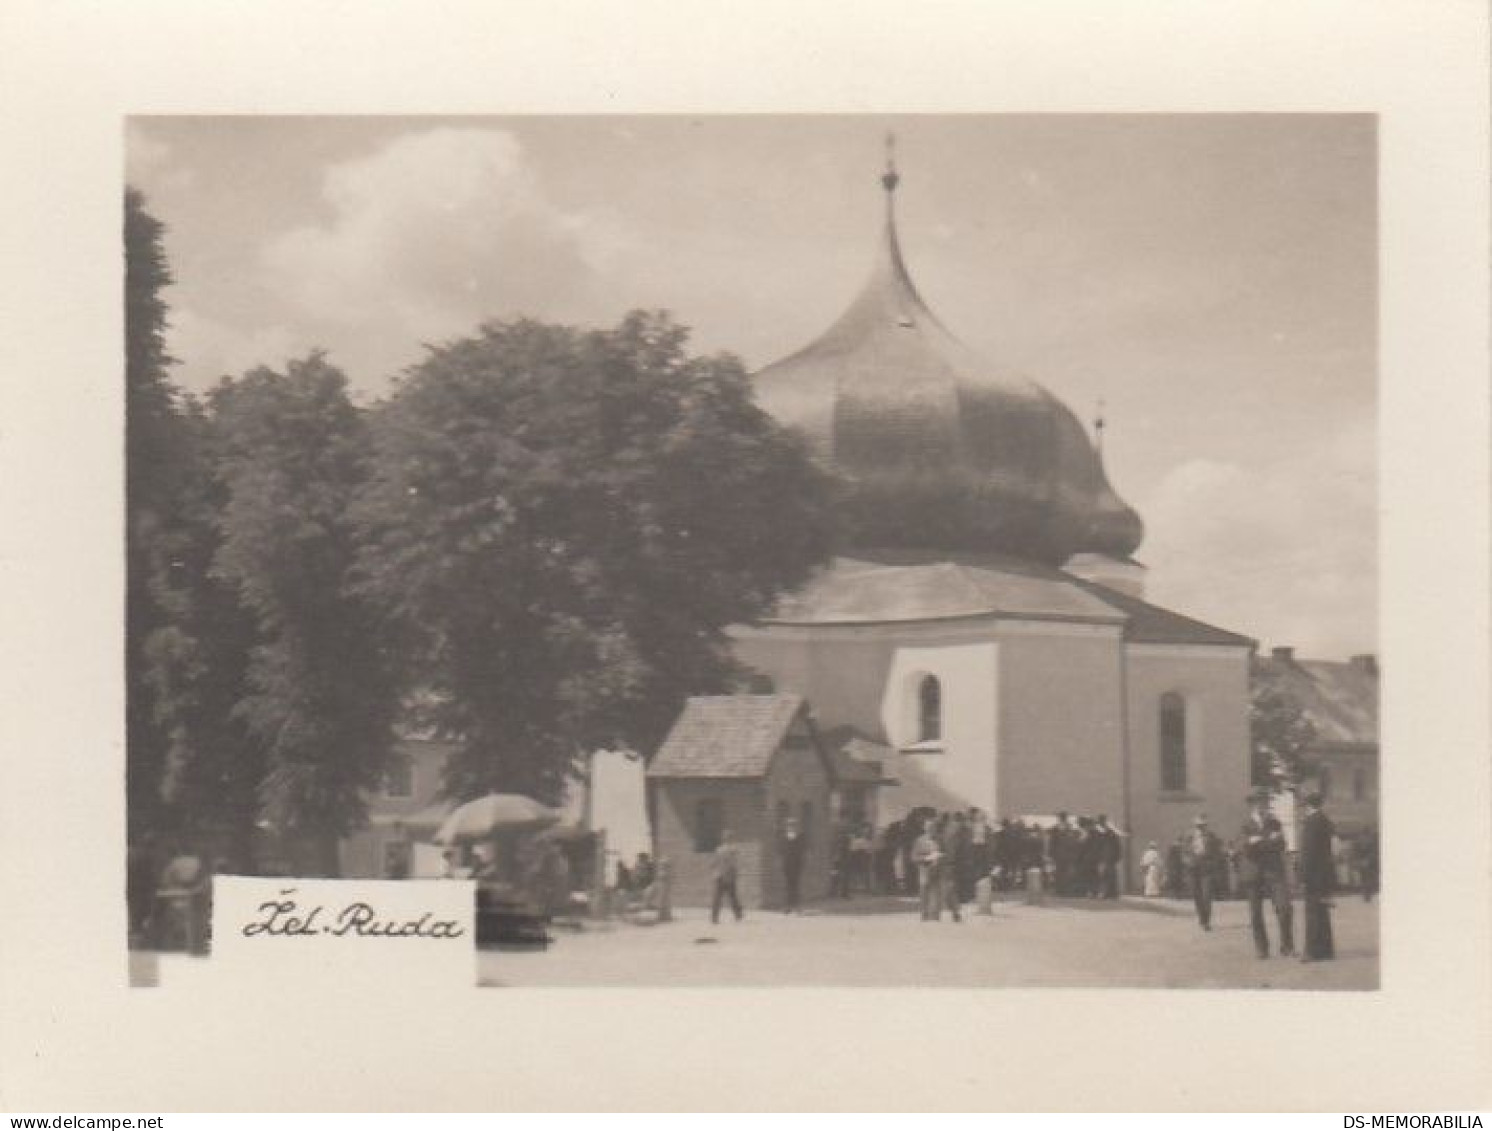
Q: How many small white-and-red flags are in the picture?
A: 0